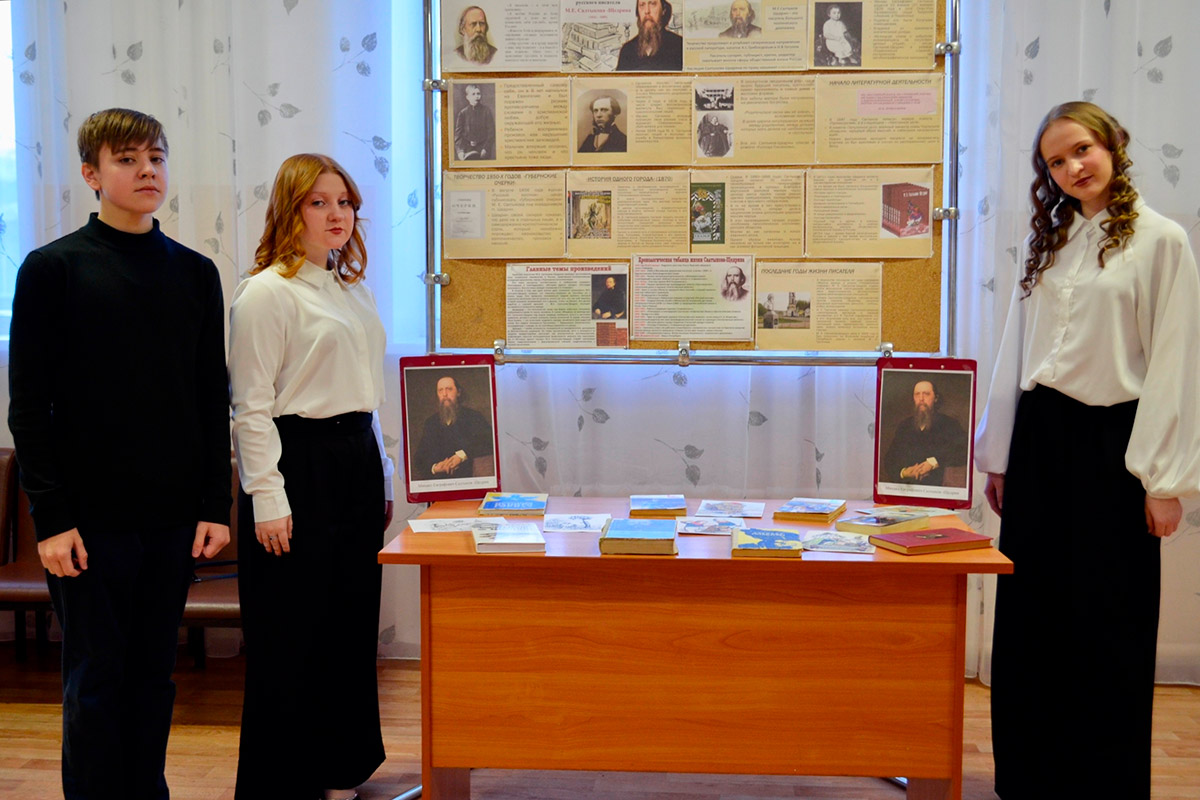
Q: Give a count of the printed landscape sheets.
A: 15